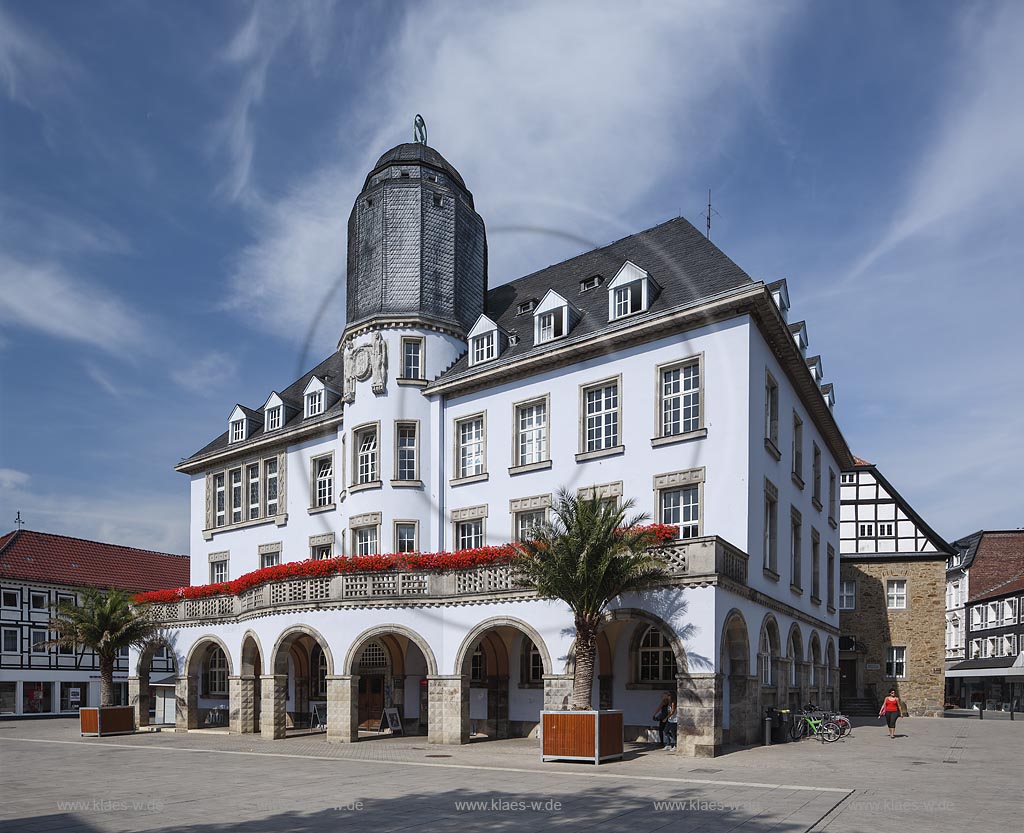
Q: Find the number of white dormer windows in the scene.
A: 10